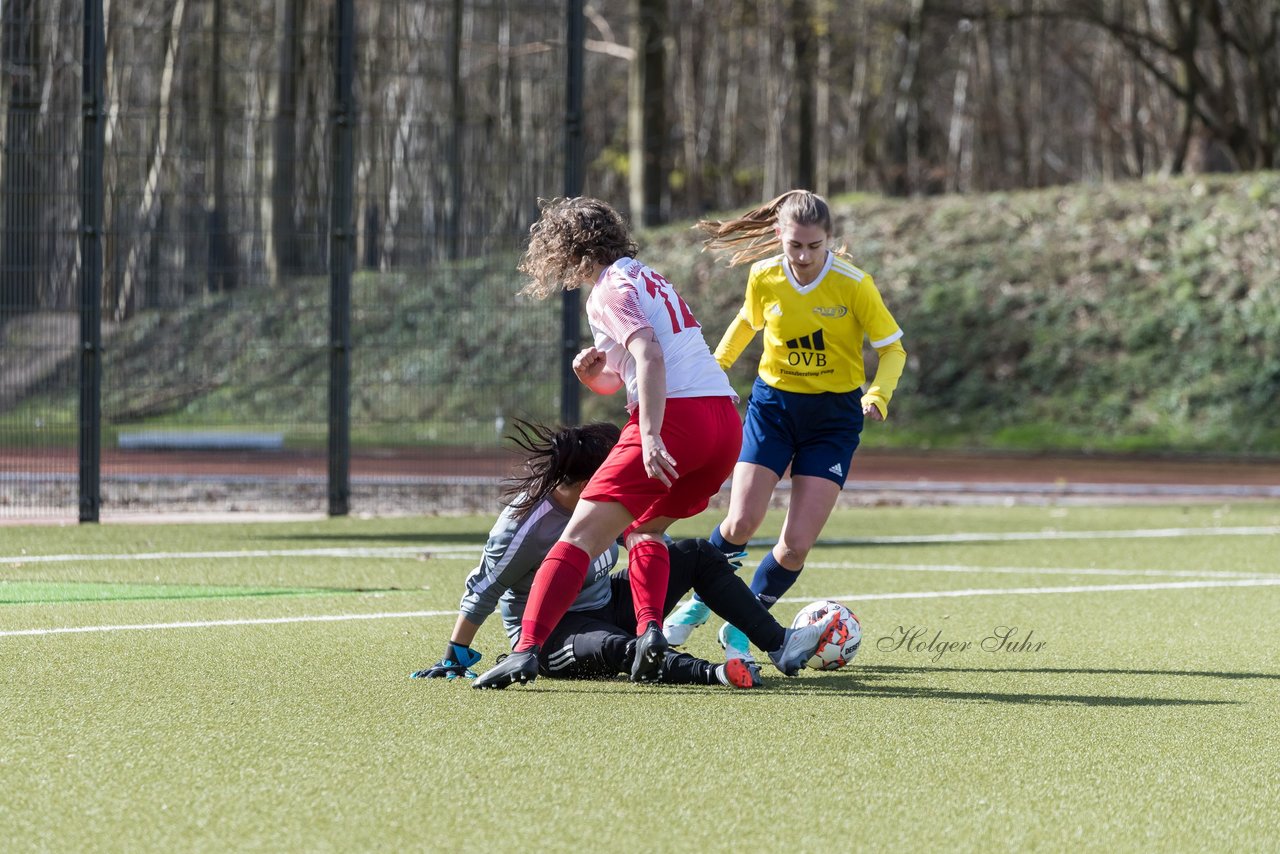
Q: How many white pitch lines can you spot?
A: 3